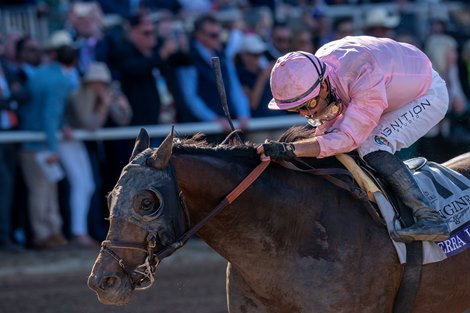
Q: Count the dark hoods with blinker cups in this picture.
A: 1